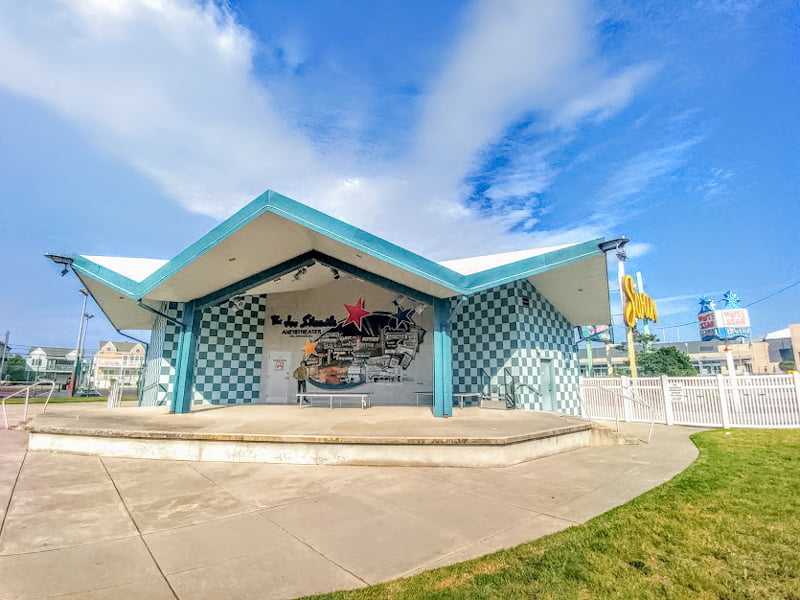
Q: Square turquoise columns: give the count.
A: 2